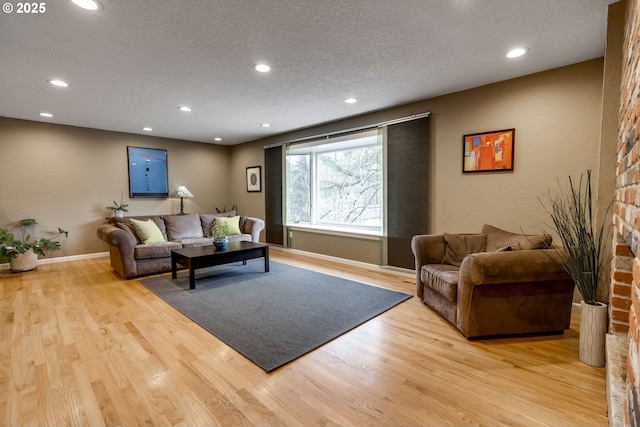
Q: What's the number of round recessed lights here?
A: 10